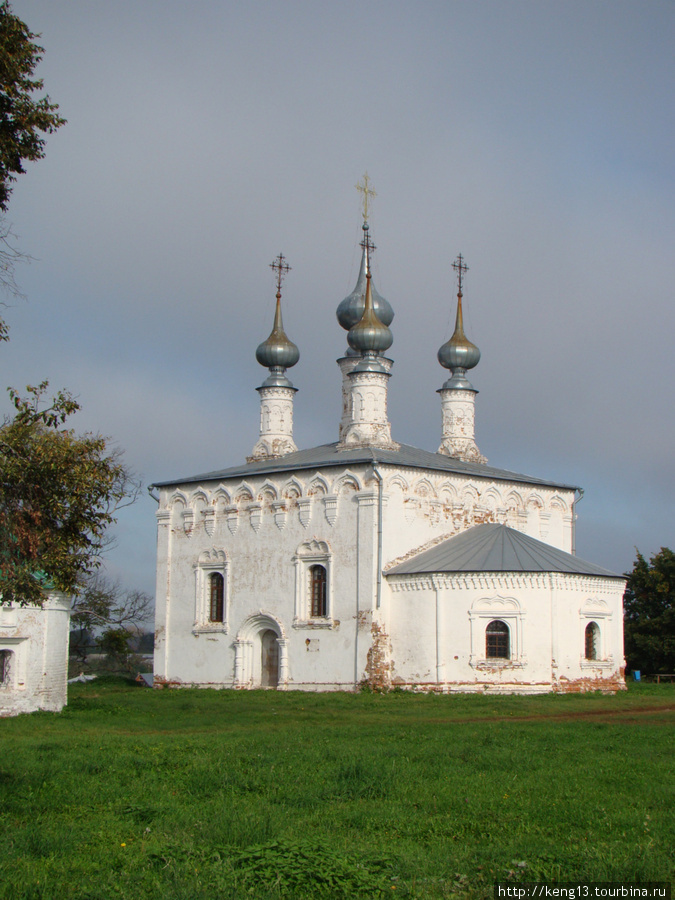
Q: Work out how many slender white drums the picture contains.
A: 4